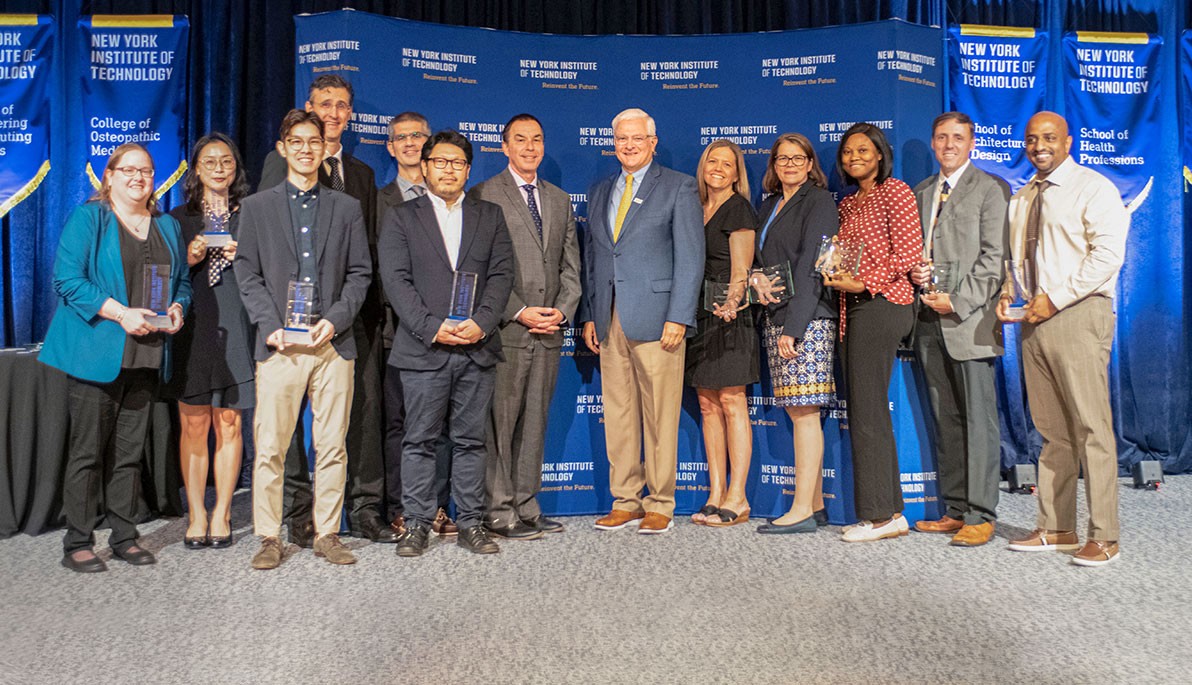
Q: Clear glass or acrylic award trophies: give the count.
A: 9